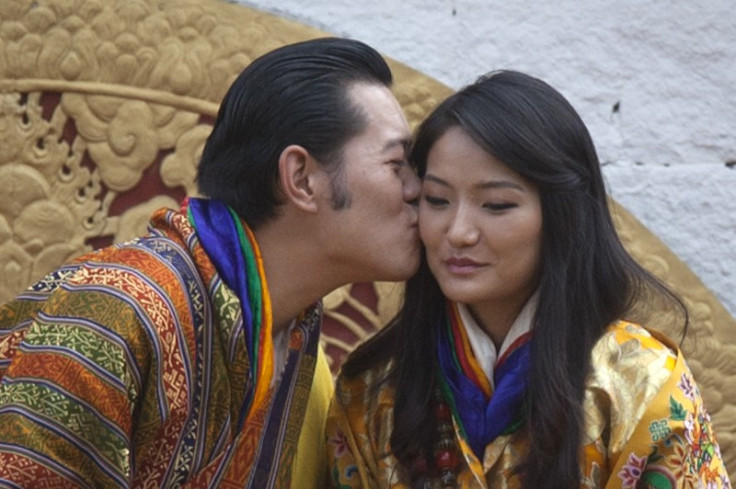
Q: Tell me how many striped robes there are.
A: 1